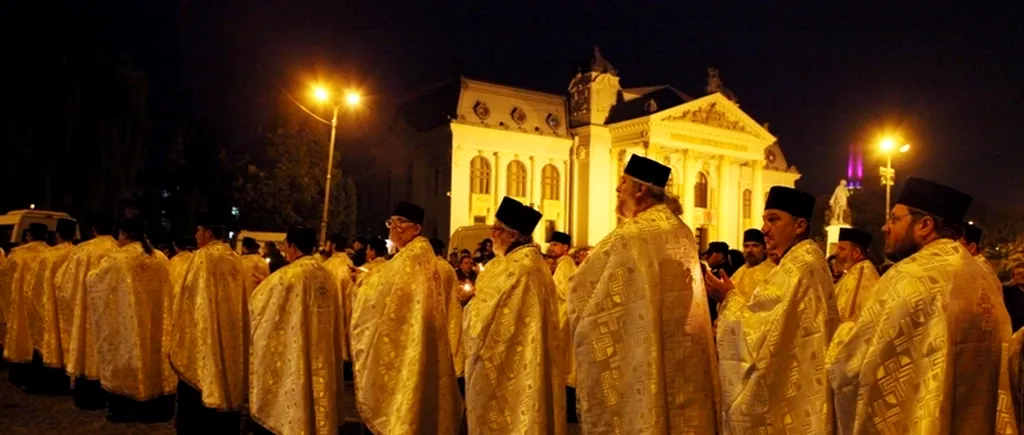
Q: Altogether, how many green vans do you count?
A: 0